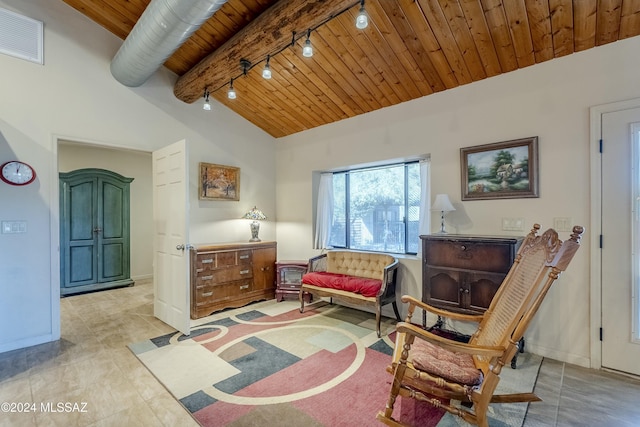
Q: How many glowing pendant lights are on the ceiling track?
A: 5